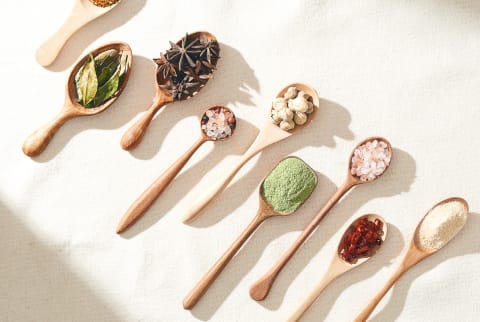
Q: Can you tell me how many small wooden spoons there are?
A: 9